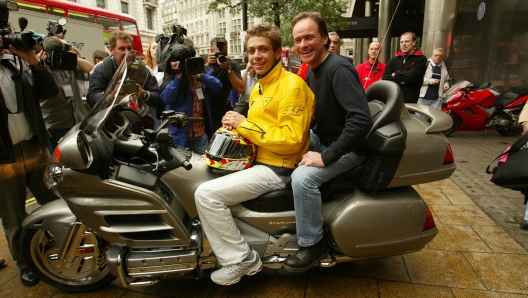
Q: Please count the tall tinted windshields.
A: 1